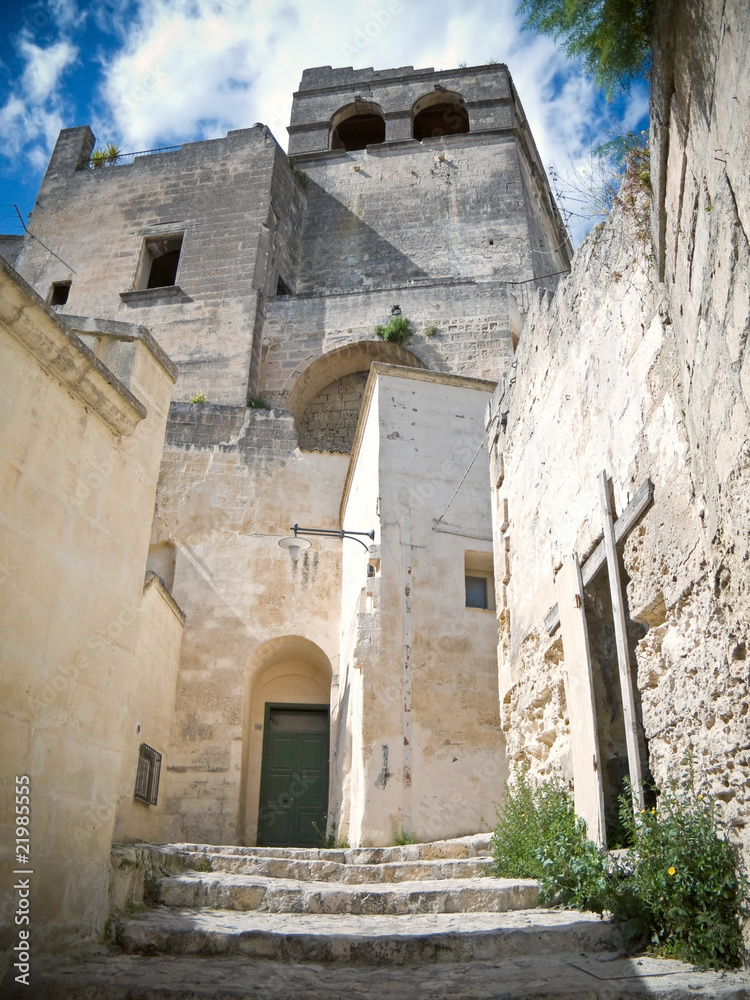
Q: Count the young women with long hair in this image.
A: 0